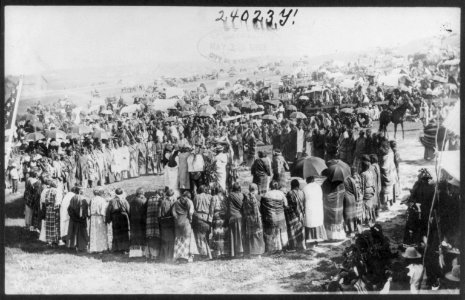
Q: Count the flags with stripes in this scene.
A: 1